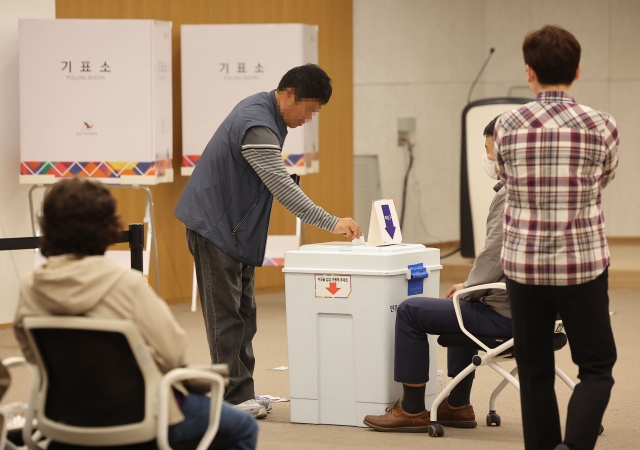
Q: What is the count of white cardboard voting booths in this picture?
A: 2